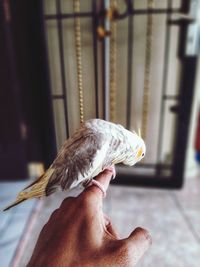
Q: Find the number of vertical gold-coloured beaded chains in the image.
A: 3